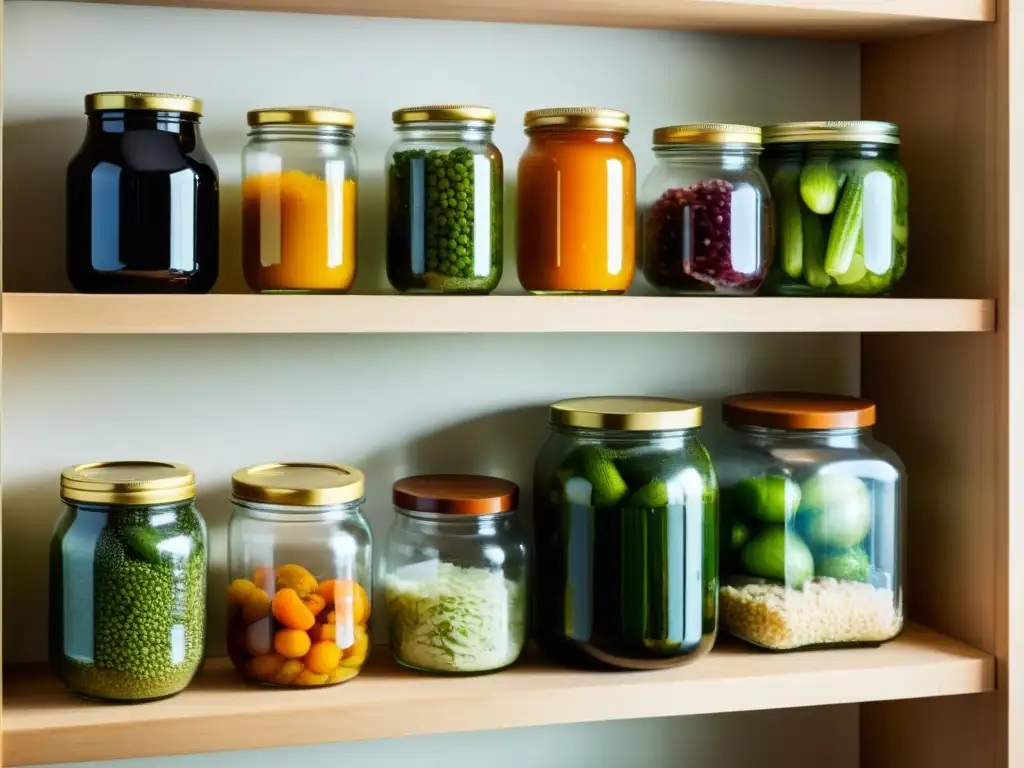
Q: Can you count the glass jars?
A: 11